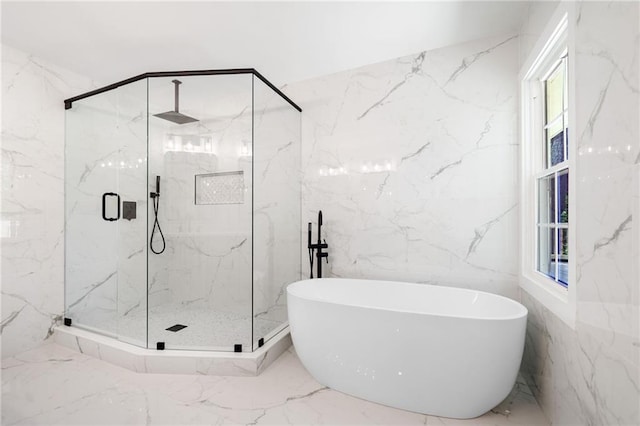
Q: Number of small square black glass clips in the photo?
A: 4